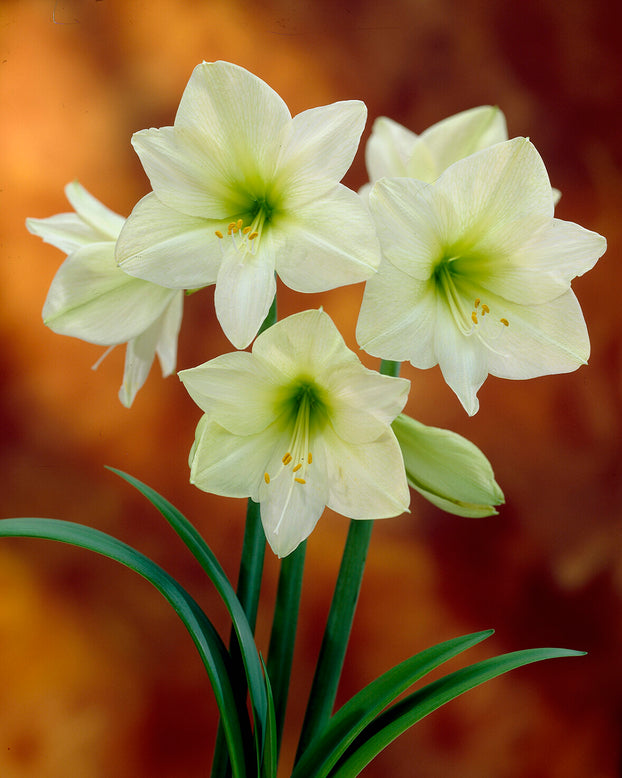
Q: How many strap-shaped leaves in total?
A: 5